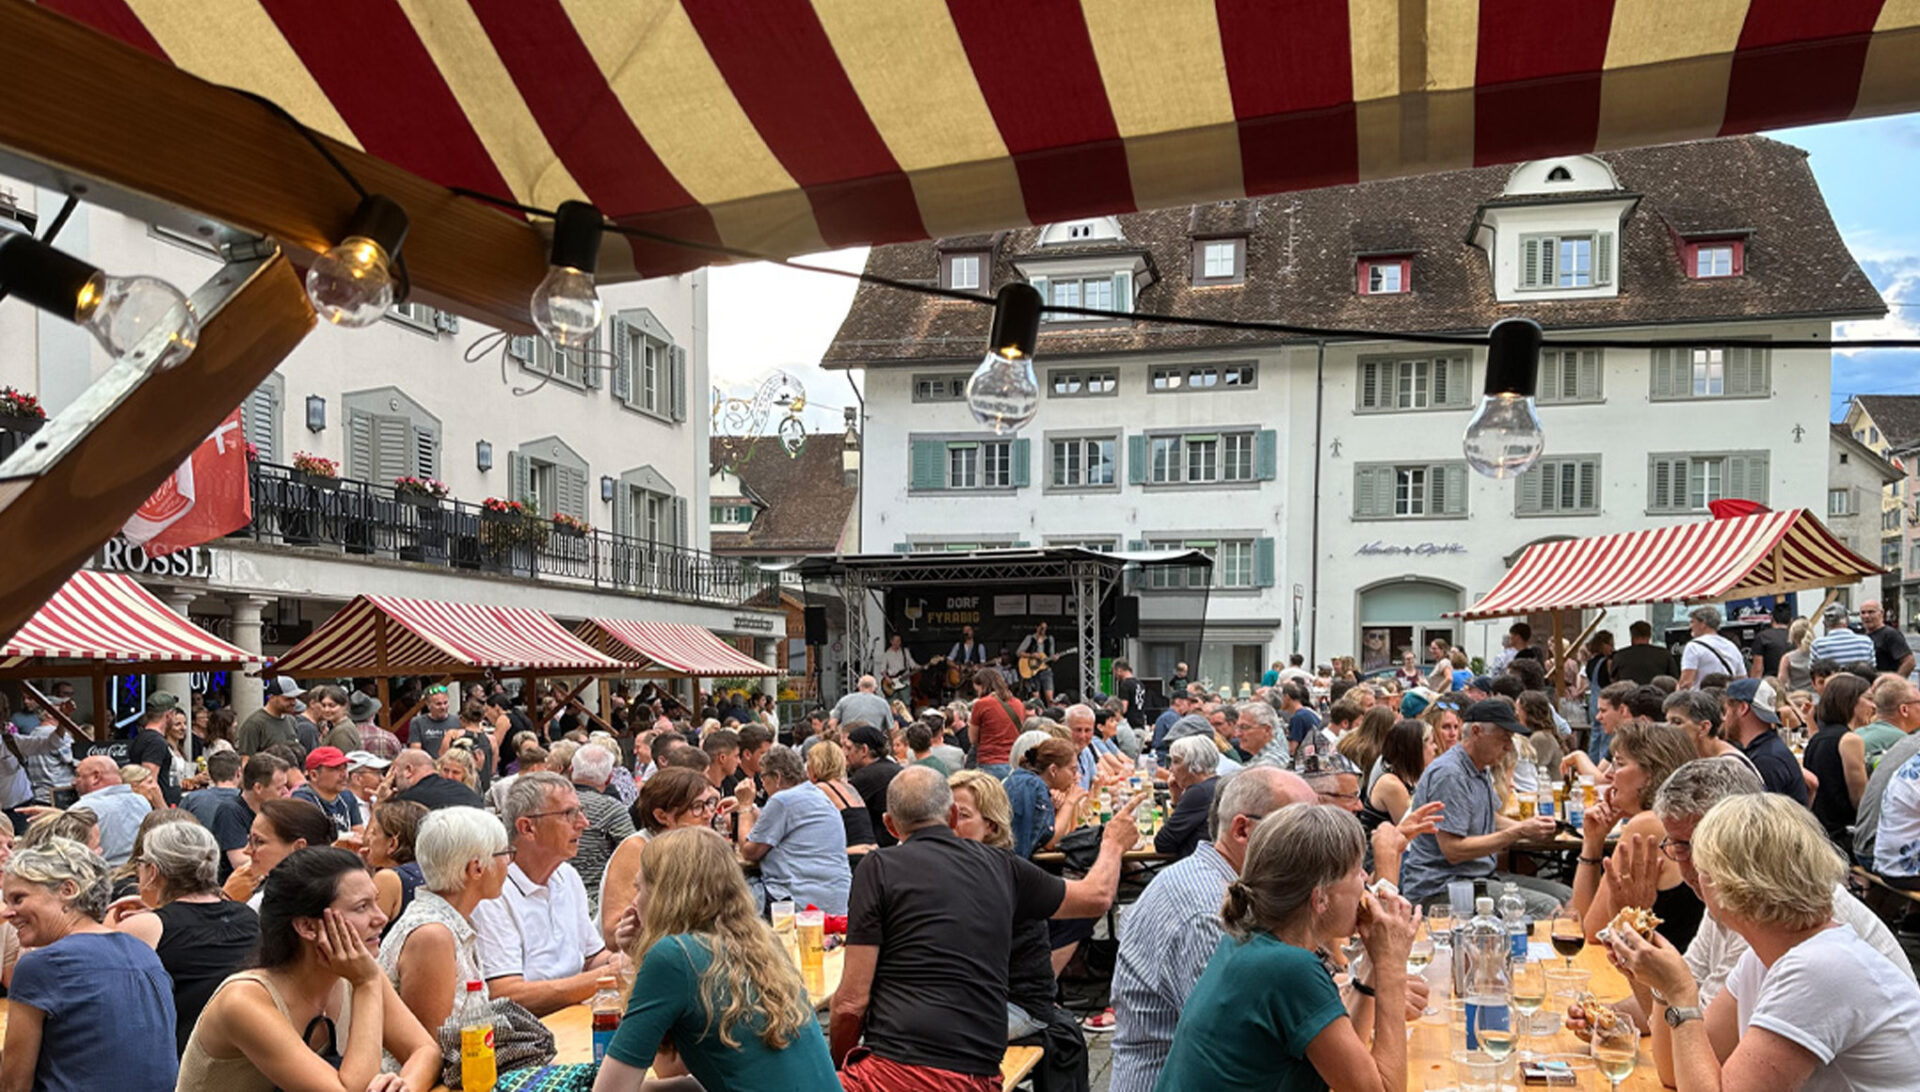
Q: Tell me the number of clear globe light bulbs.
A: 5